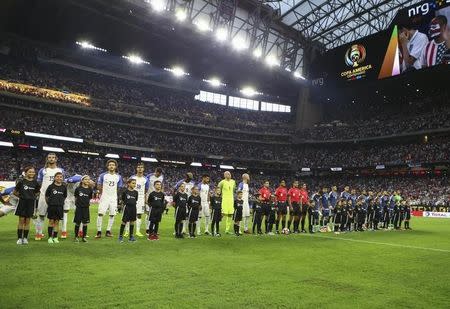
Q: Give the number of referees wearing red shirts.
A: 4